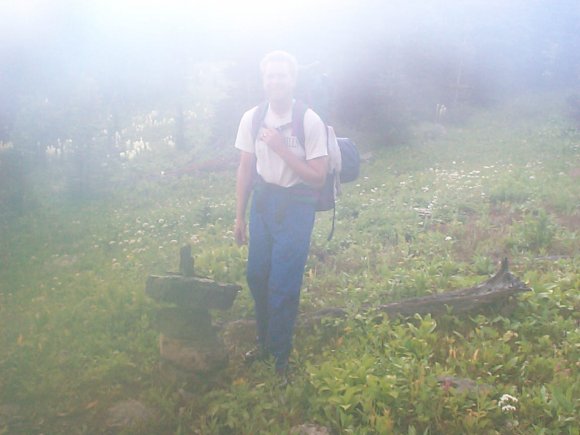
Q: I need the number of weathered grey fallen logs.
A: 1